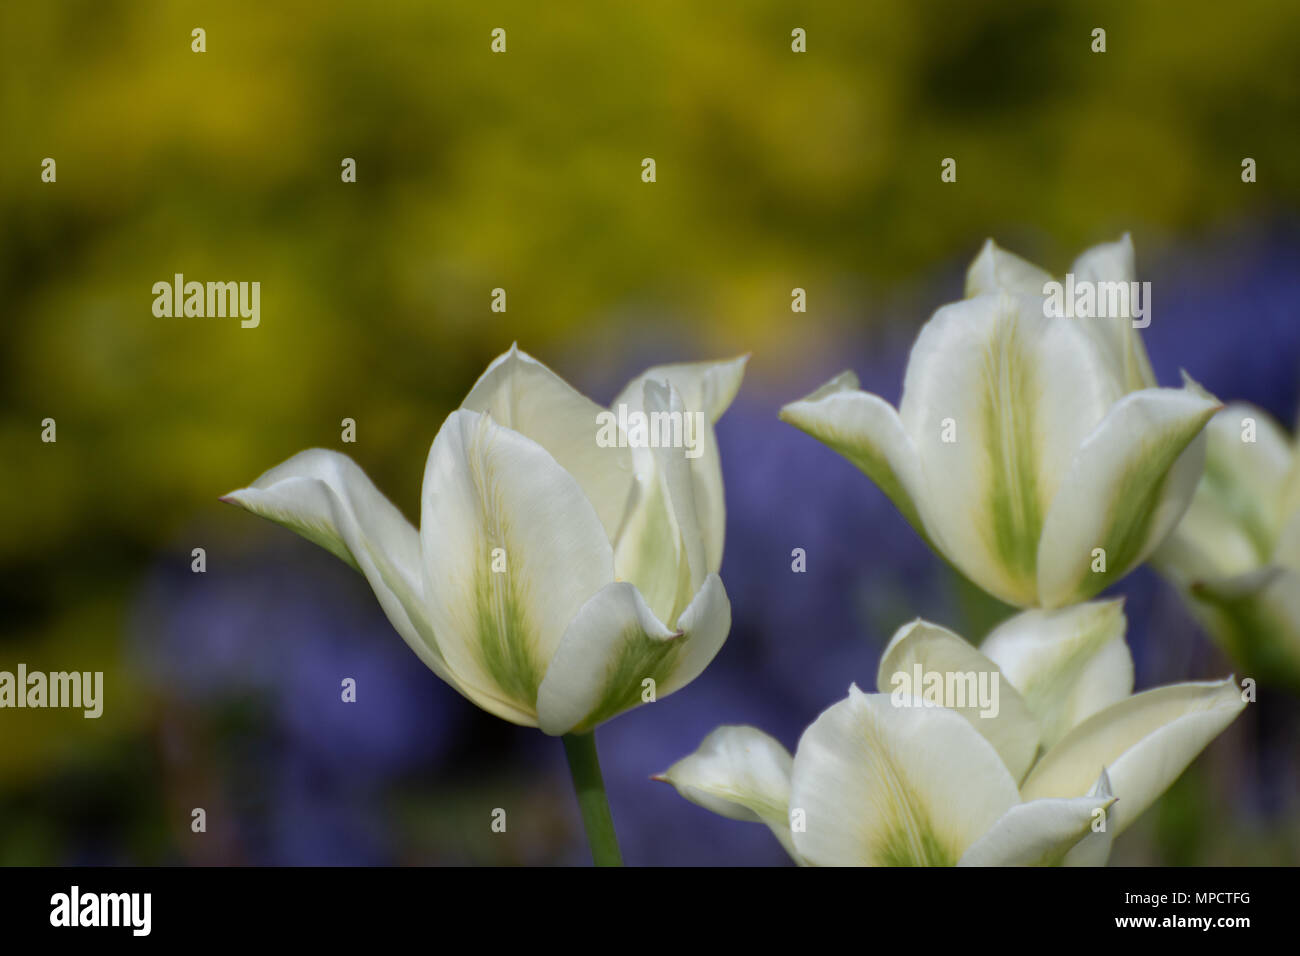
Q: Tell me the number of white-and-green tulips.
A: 4